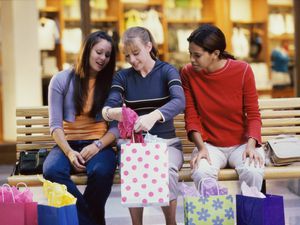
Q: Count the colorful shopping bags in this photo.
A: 5